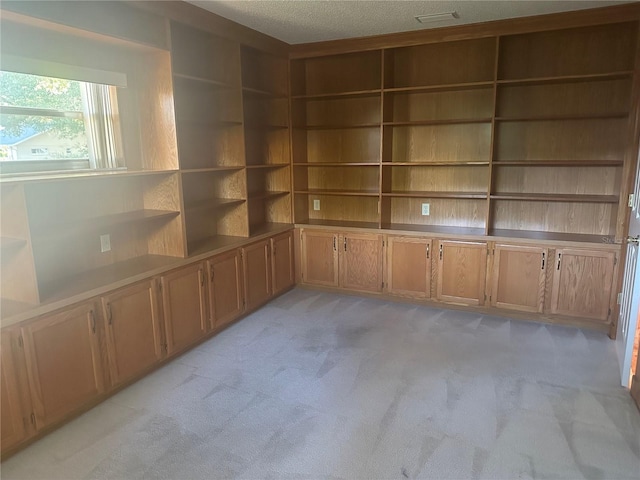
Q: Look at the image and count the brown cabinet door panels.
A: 13